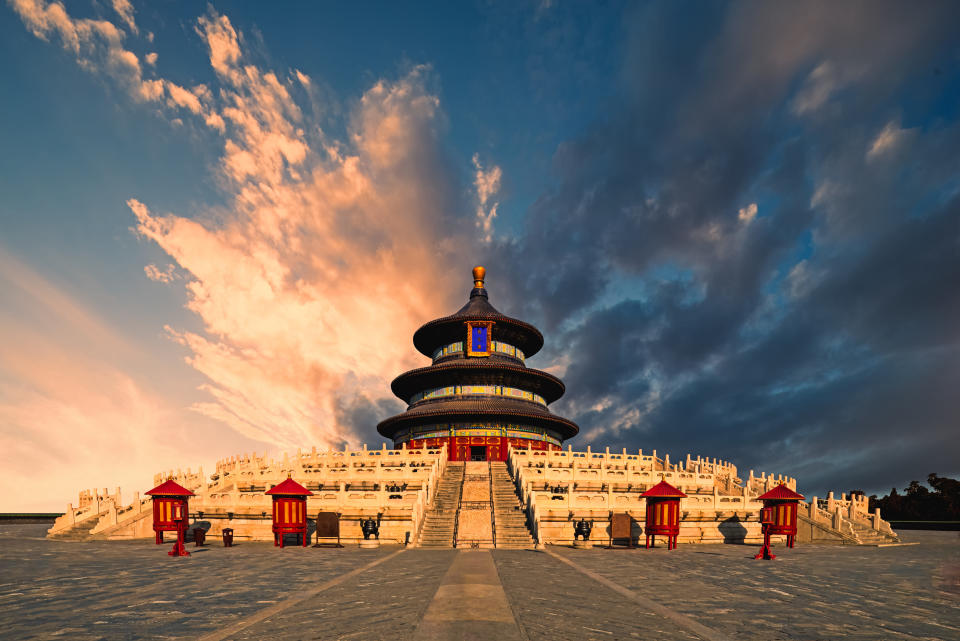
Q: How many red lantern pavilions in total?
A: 4